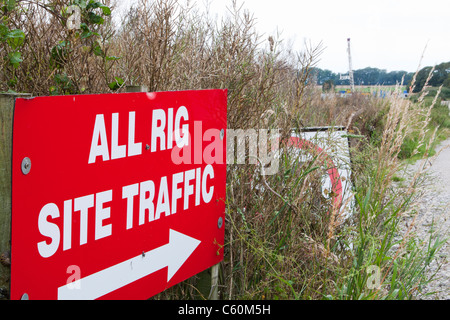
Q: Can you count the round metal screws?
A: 4